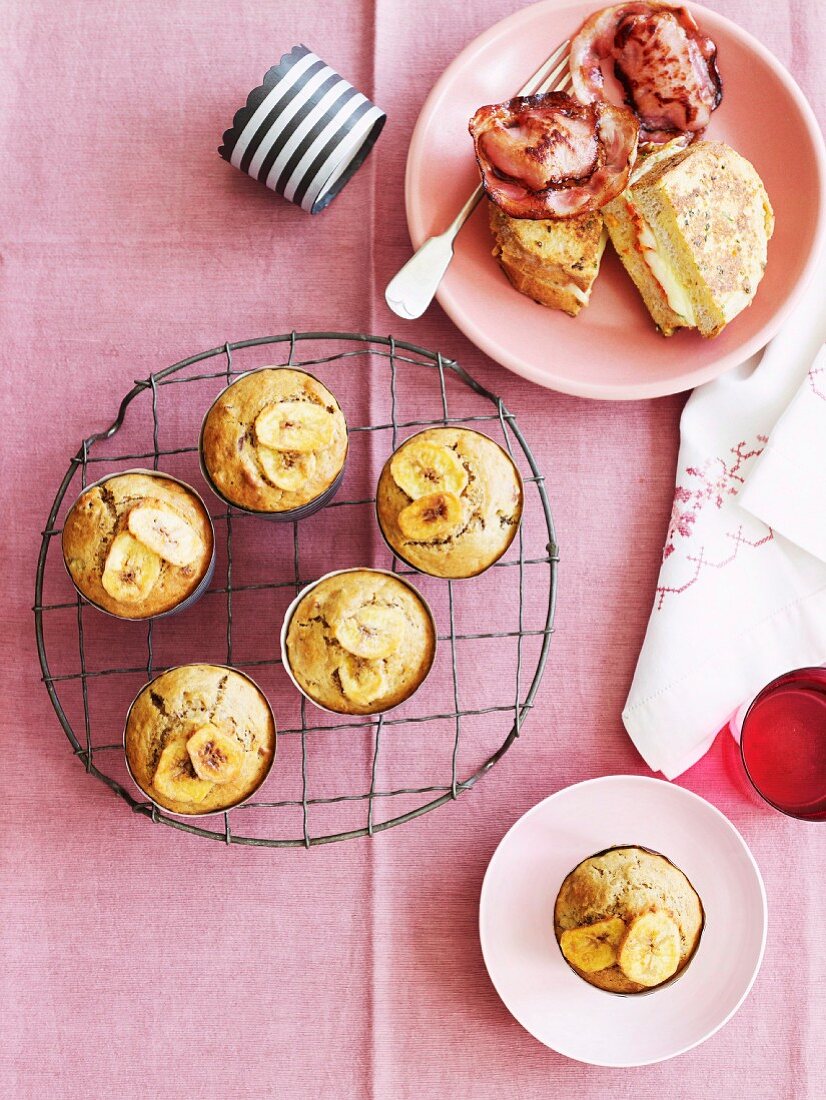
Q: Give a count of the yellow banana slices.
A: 12